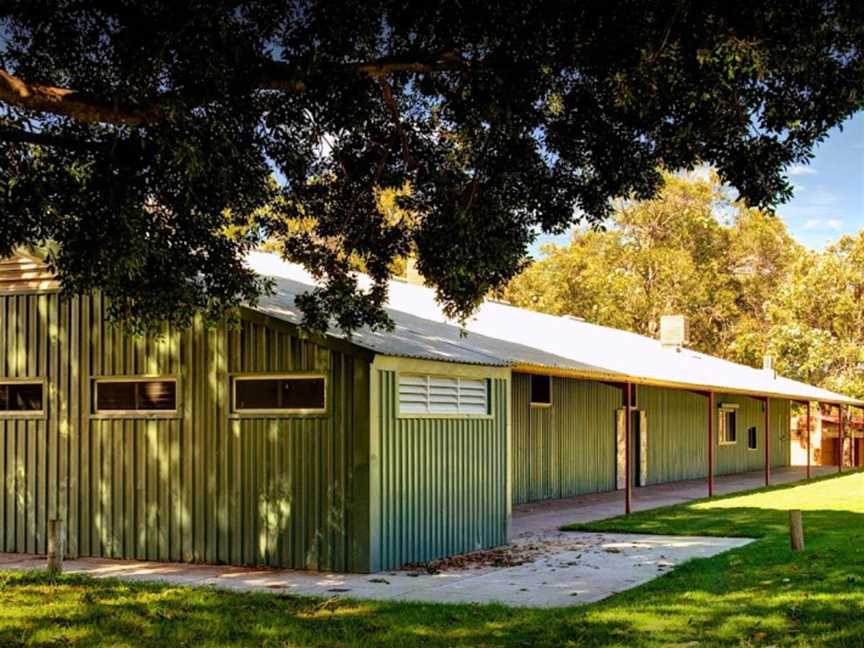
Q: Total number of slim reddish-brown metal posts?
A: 5